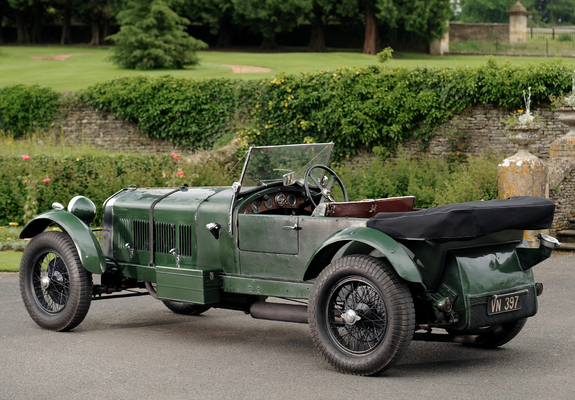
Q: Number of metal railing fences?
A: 1